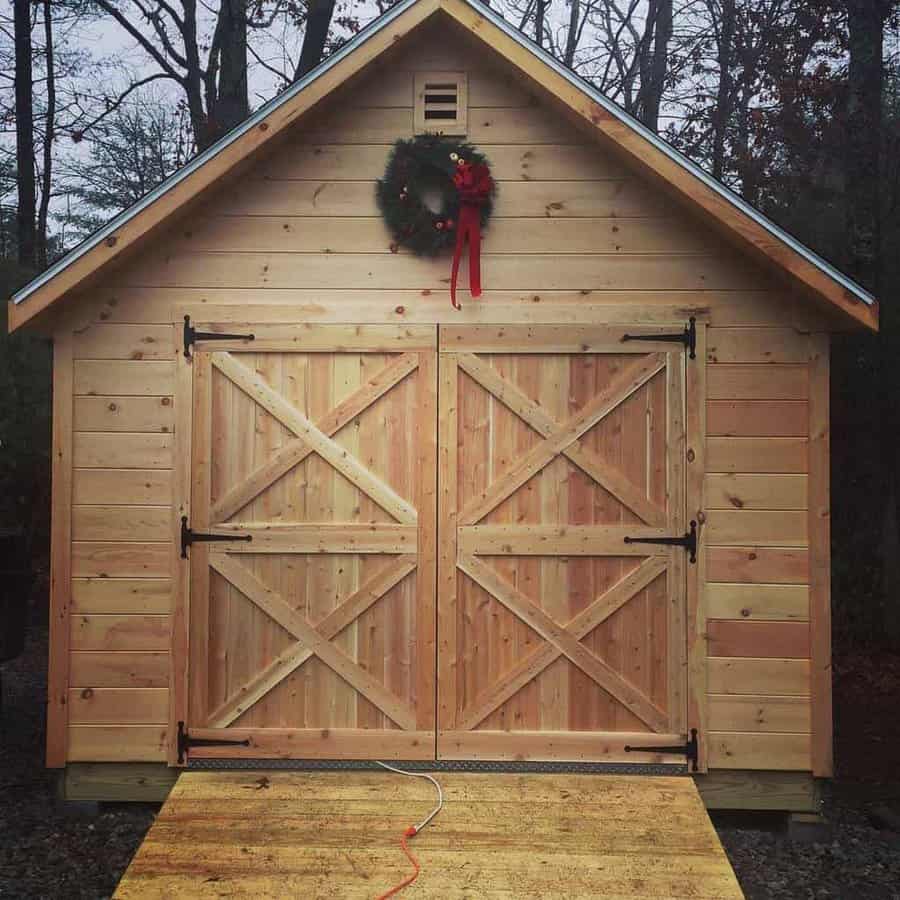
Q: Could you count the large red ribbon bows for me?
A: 1